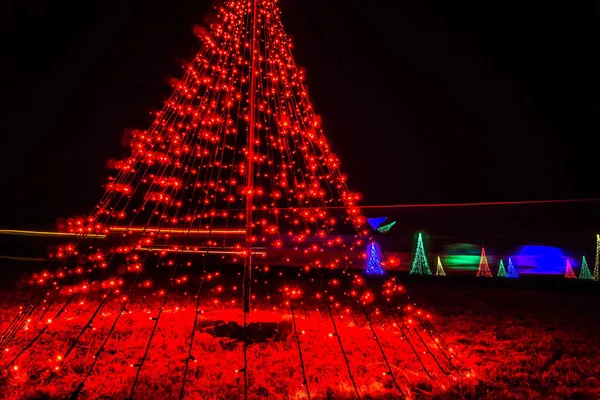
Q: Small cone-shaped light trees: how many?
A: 9